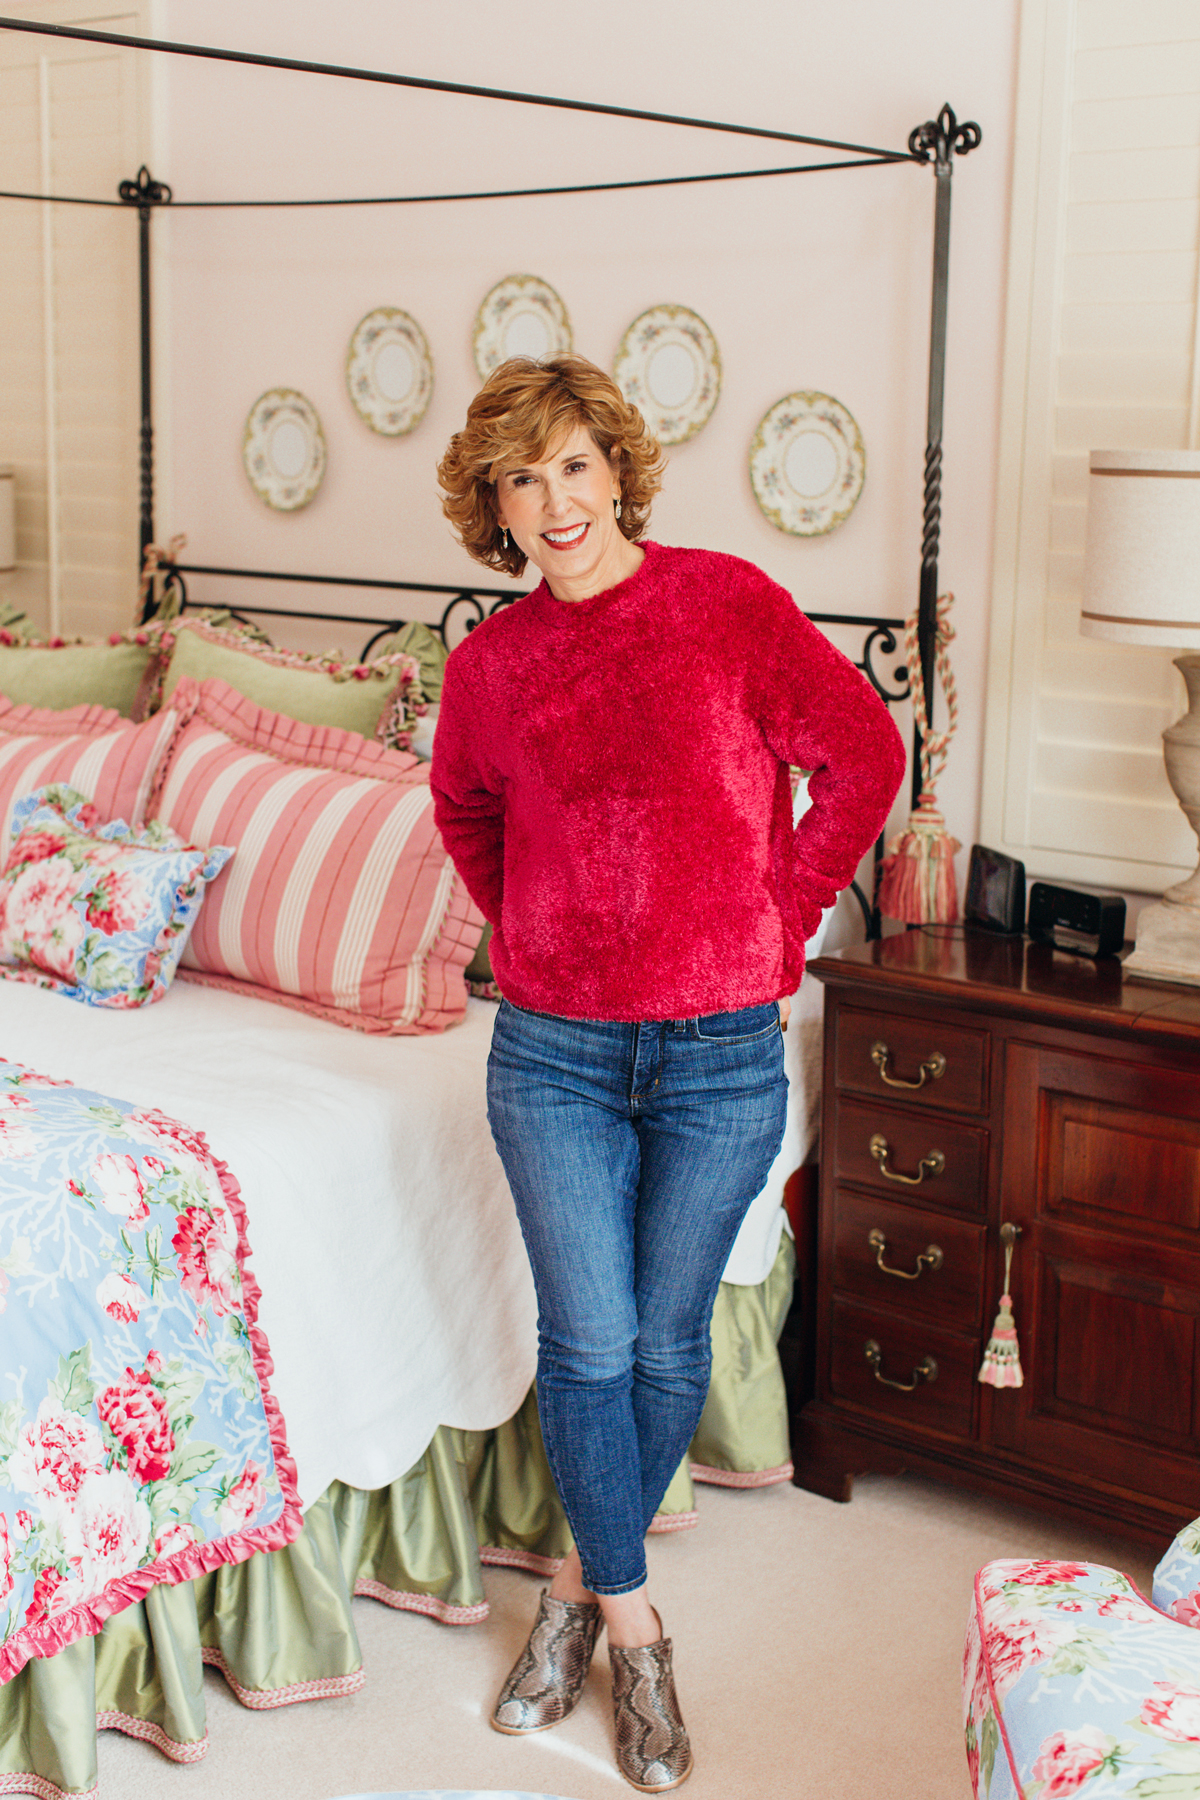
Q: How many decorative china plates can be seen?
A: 5